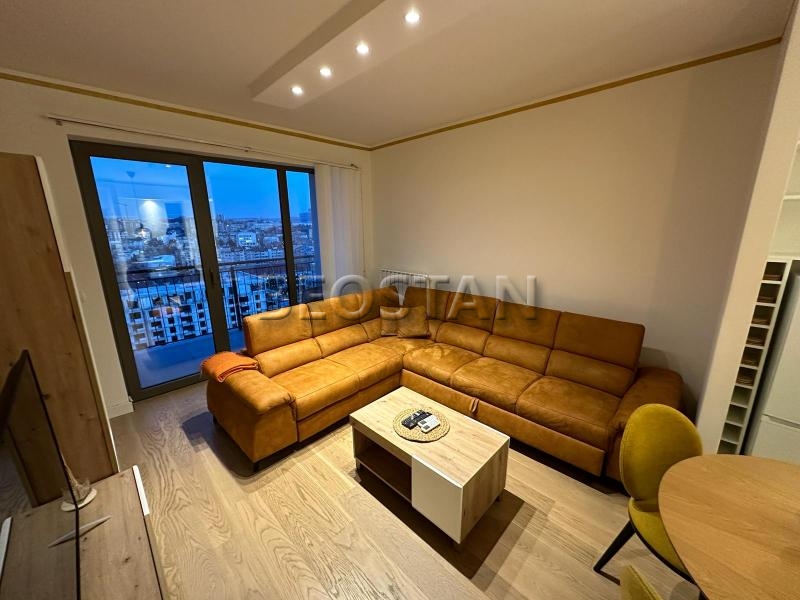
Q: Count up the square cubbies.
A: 10